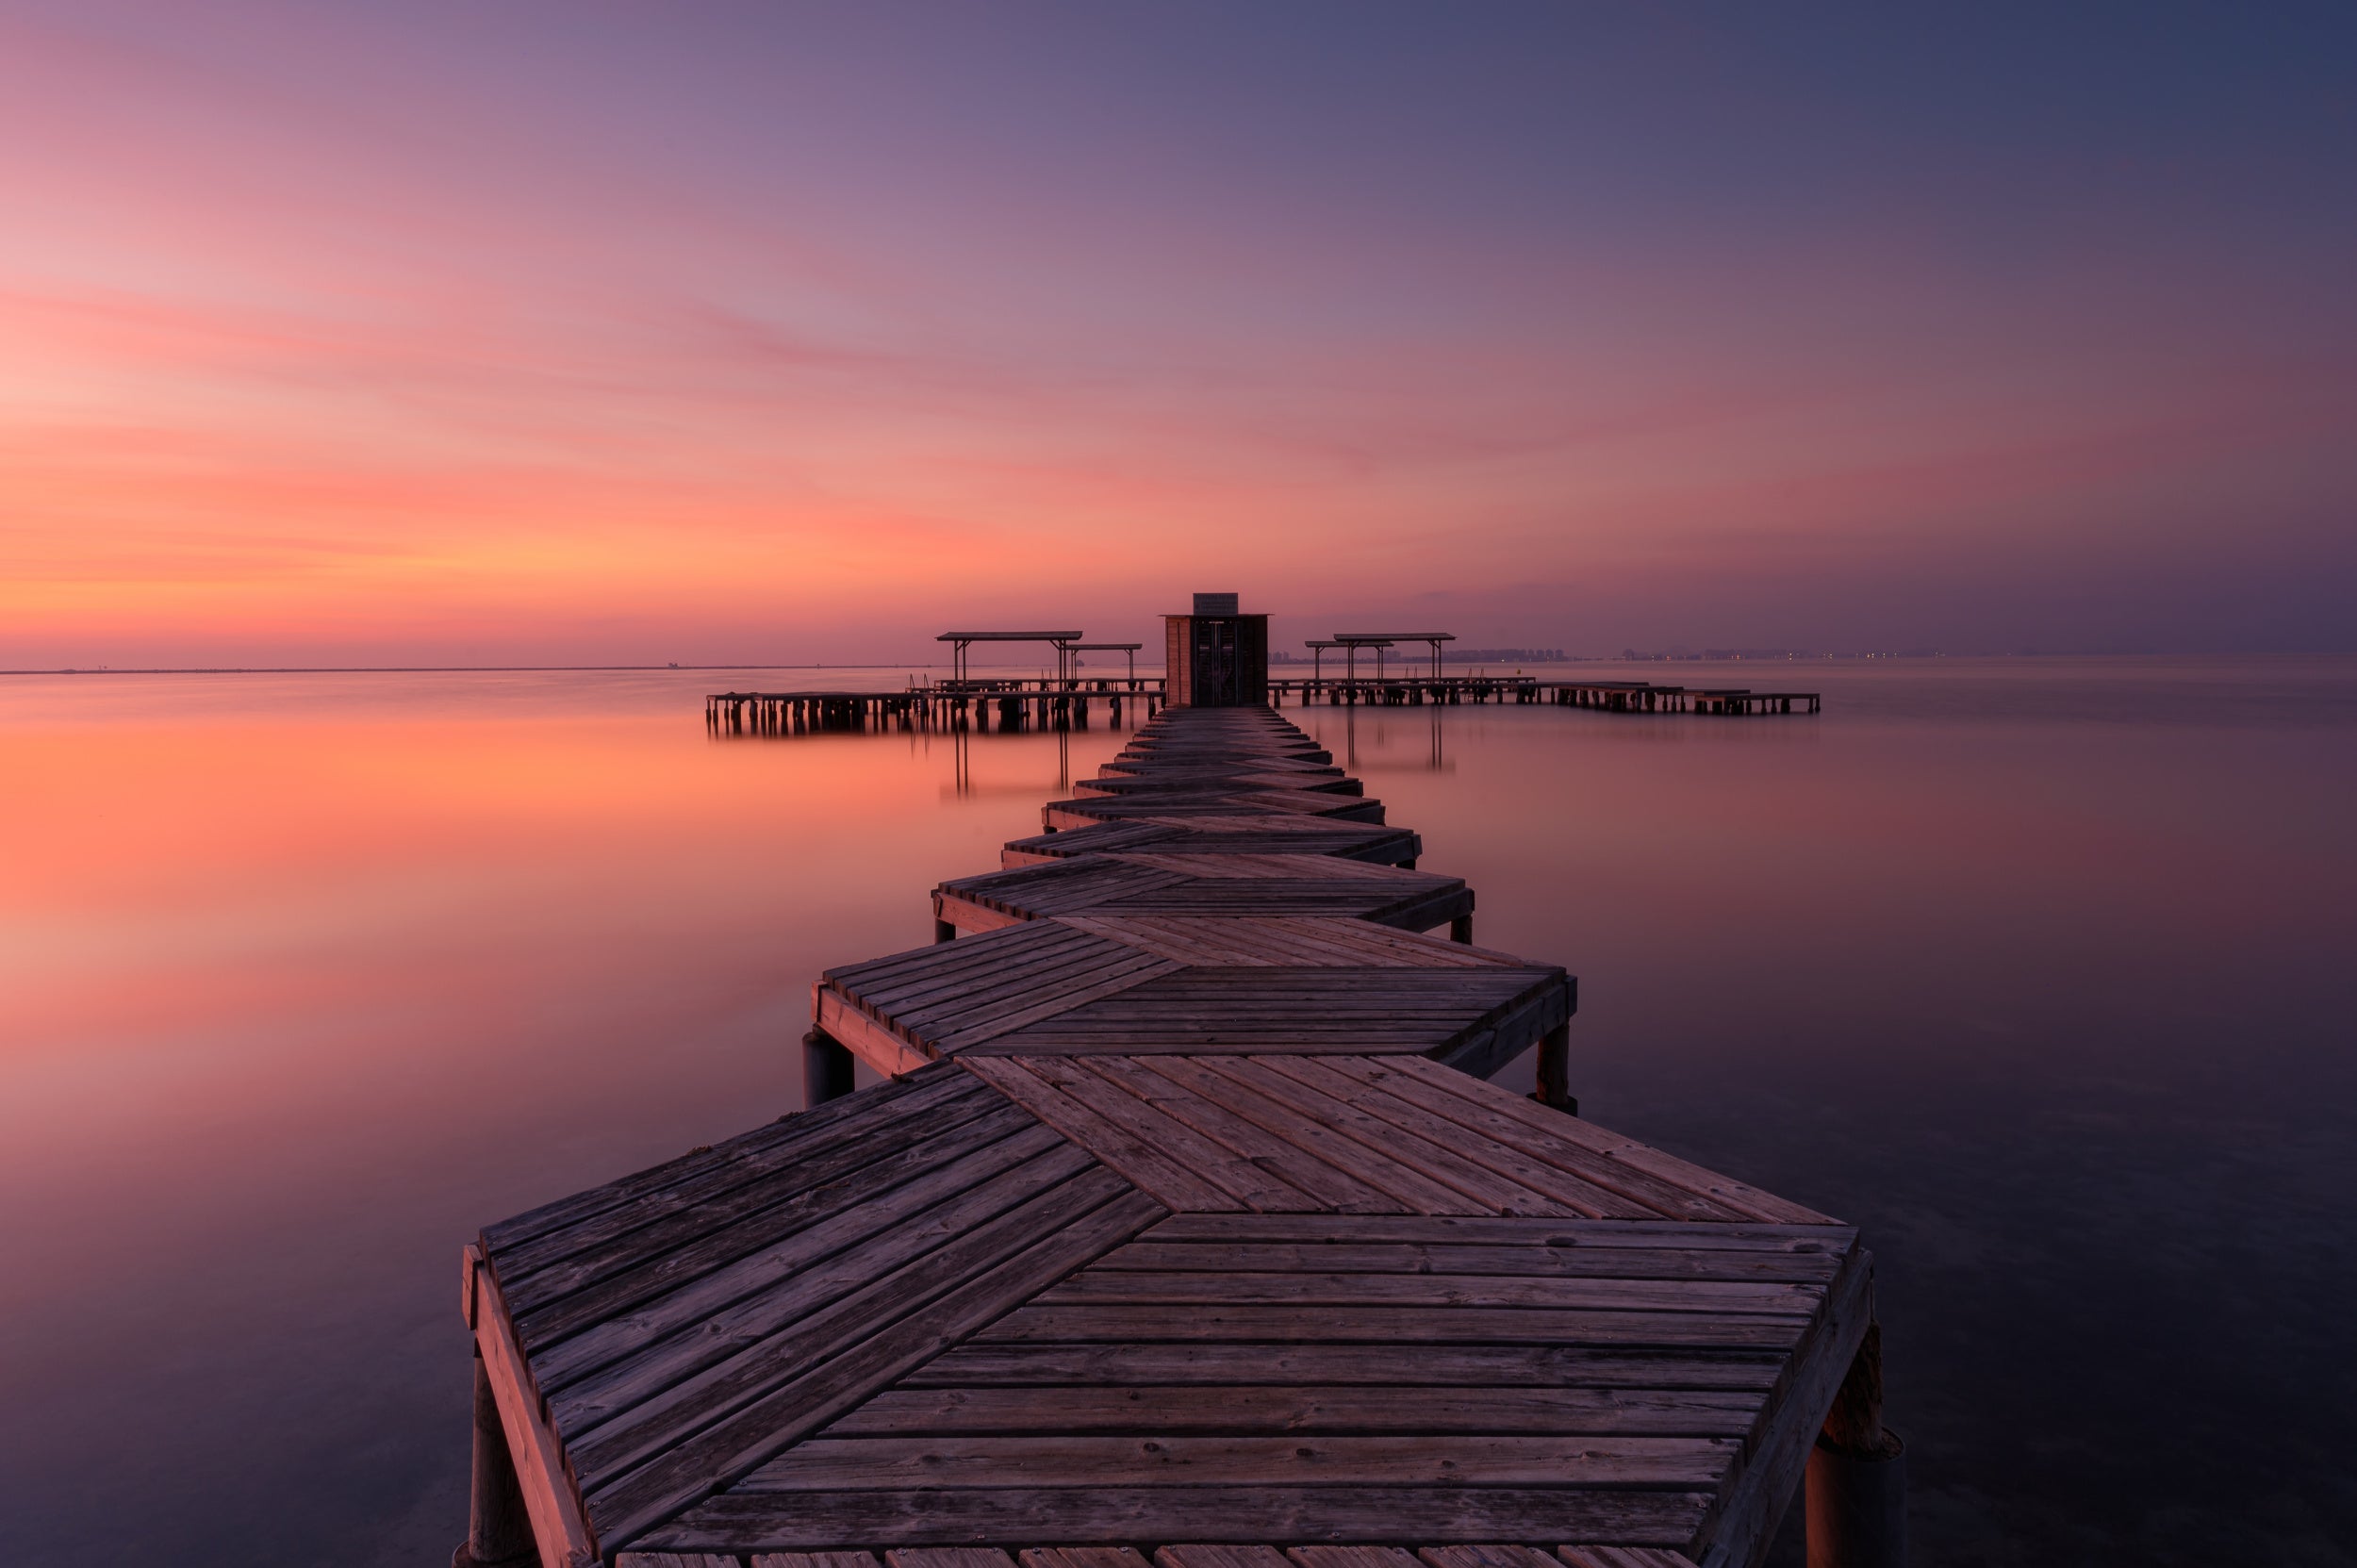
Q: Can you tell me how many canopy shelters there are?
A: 4